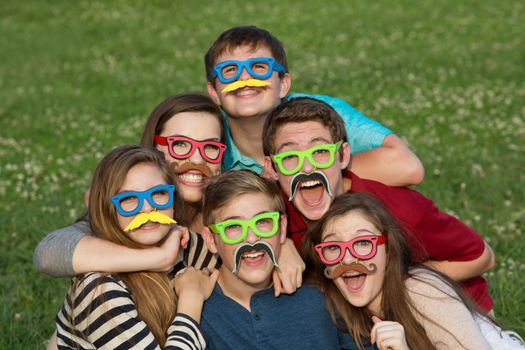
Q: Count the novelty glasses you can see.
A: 6